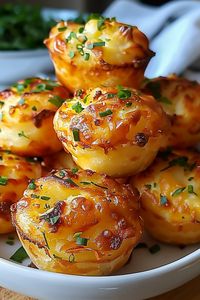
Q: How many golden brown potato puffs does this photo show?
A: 7